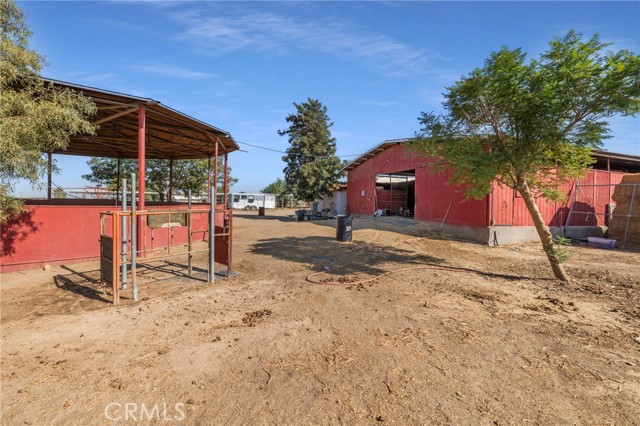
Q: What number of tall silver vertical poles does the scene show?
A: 4